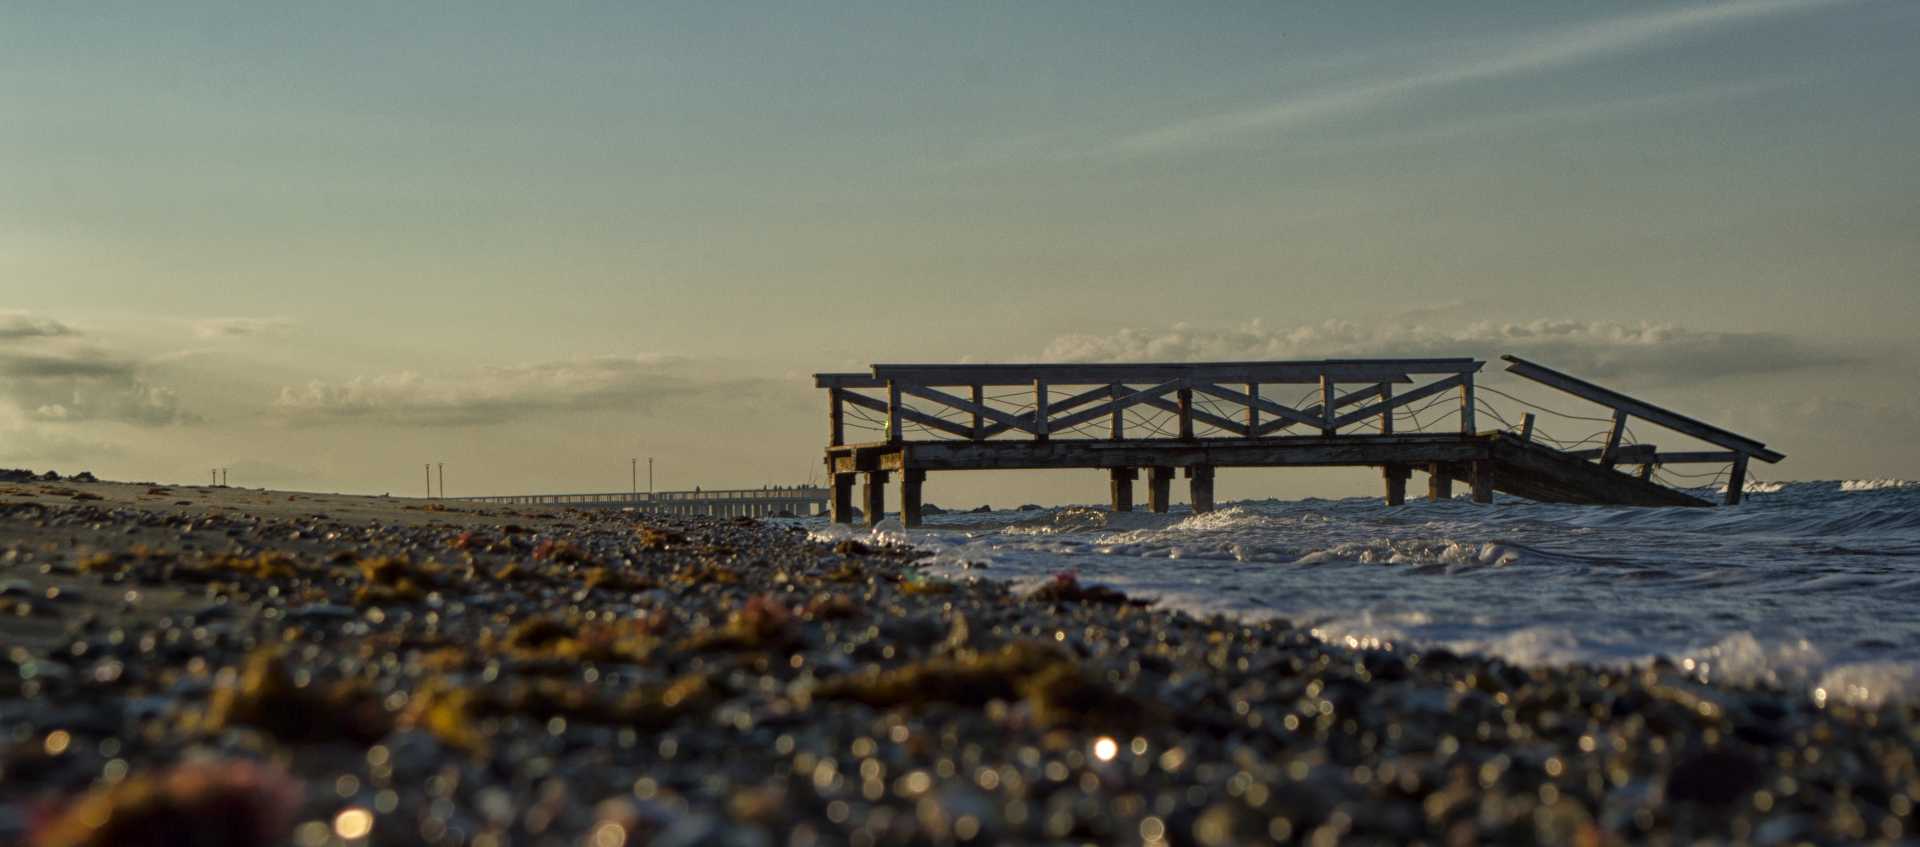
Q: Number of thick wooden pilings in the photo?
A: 9